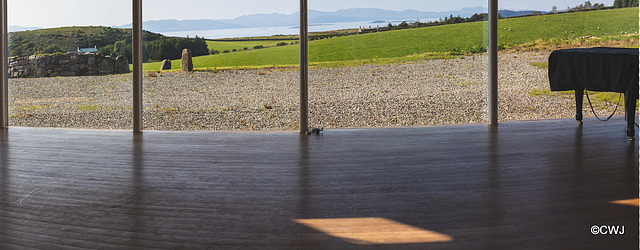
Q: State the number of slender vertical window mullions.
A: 4